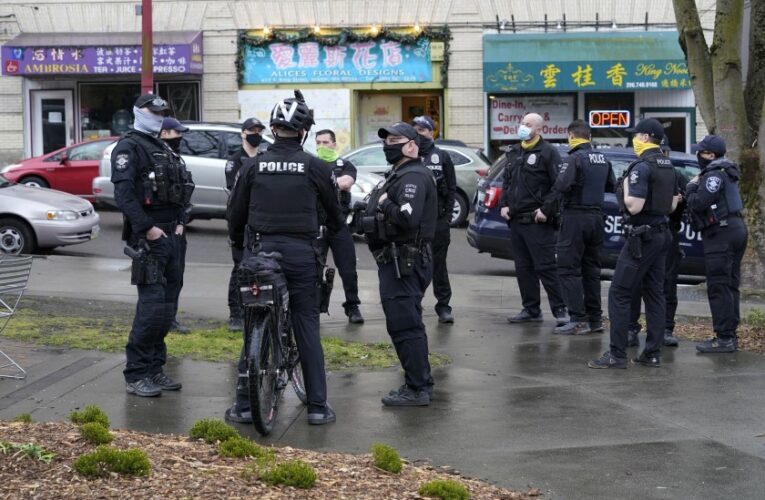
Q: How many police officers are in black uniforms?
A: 12